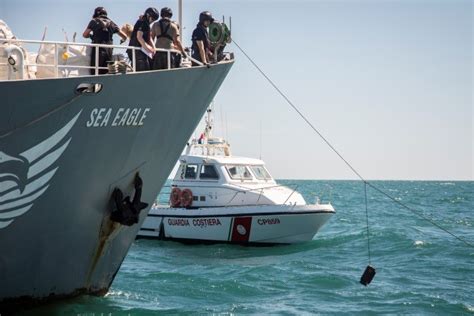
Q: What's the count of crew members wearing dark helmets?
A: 4